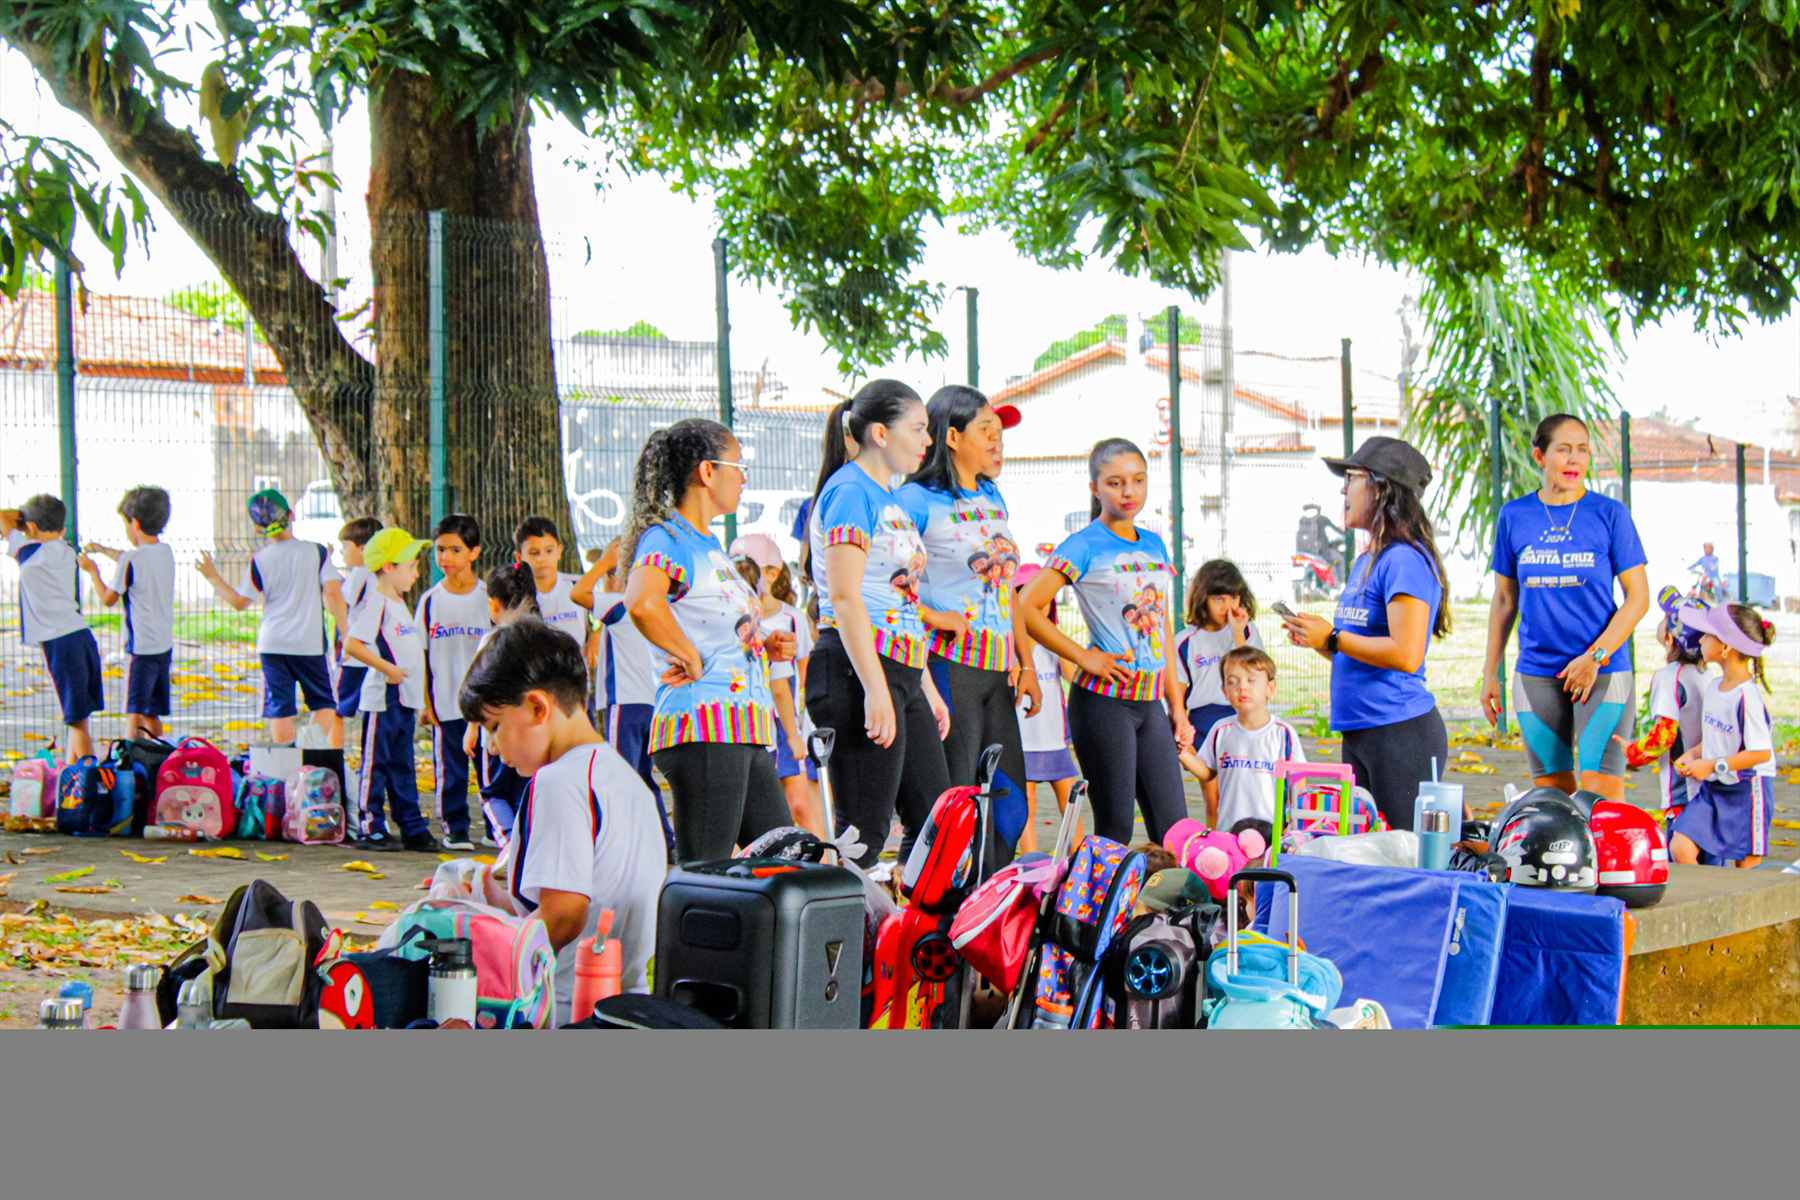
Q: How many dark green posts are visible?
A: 9